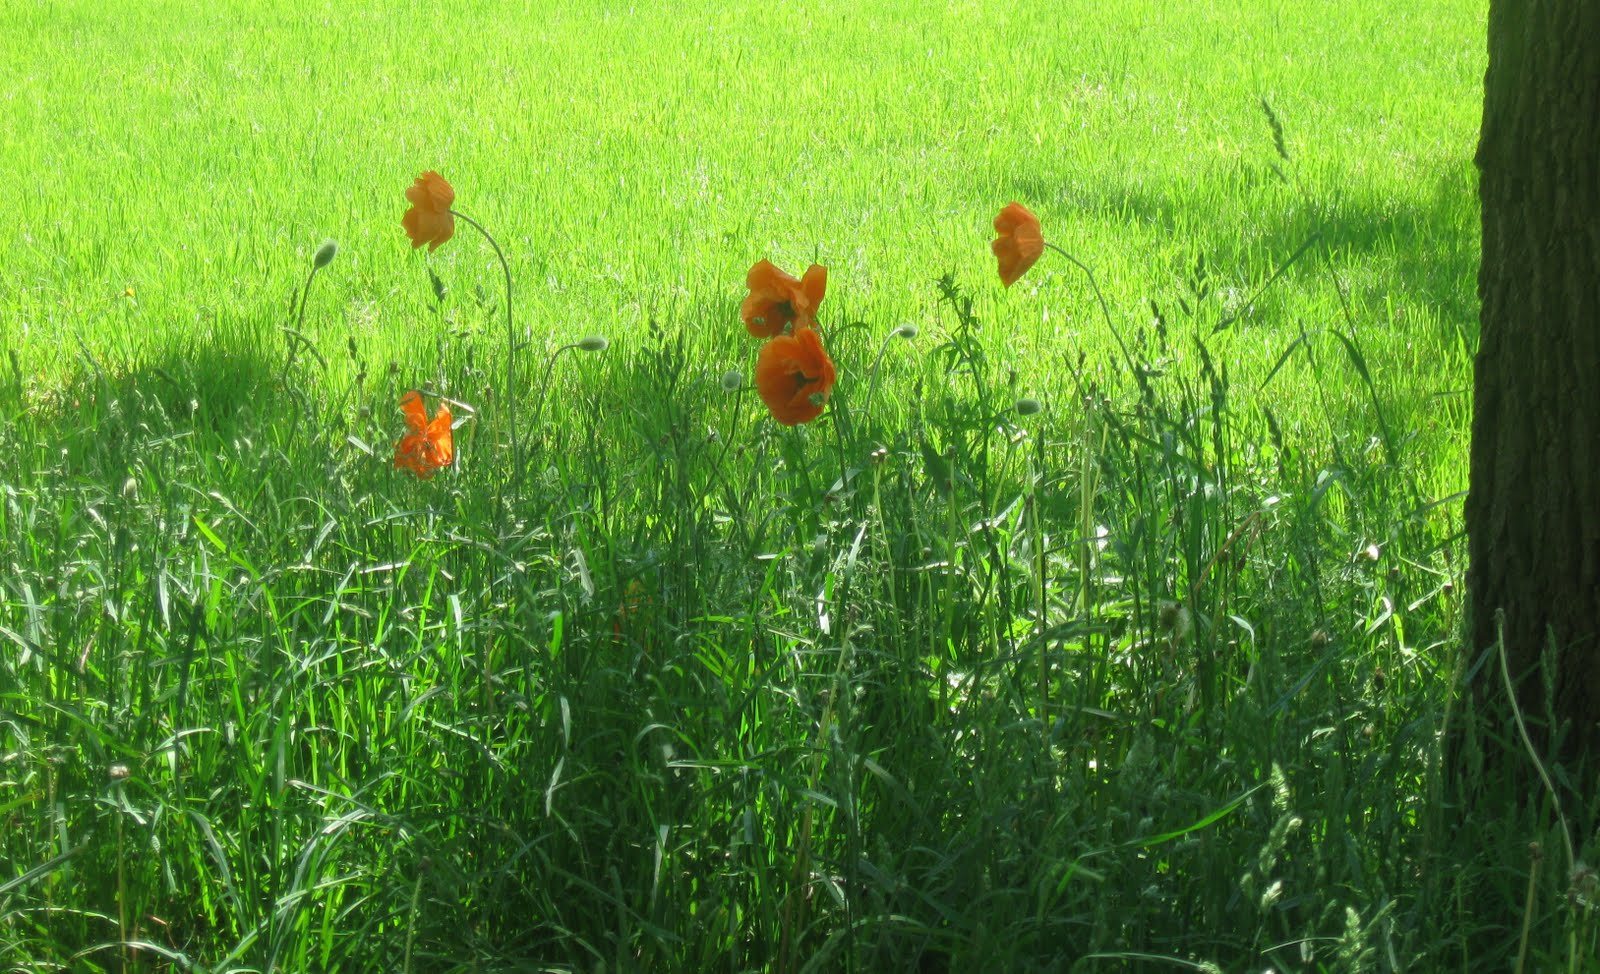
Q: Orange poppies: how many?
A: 5